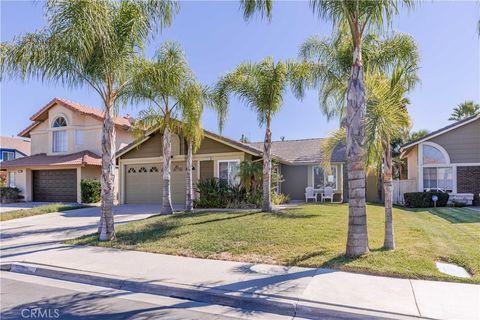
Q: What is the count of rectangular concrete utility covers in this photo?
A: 1